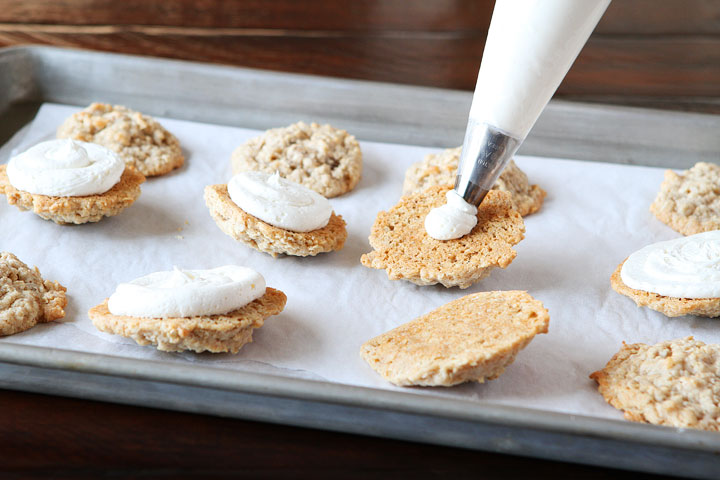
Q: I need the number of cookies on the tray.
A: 12